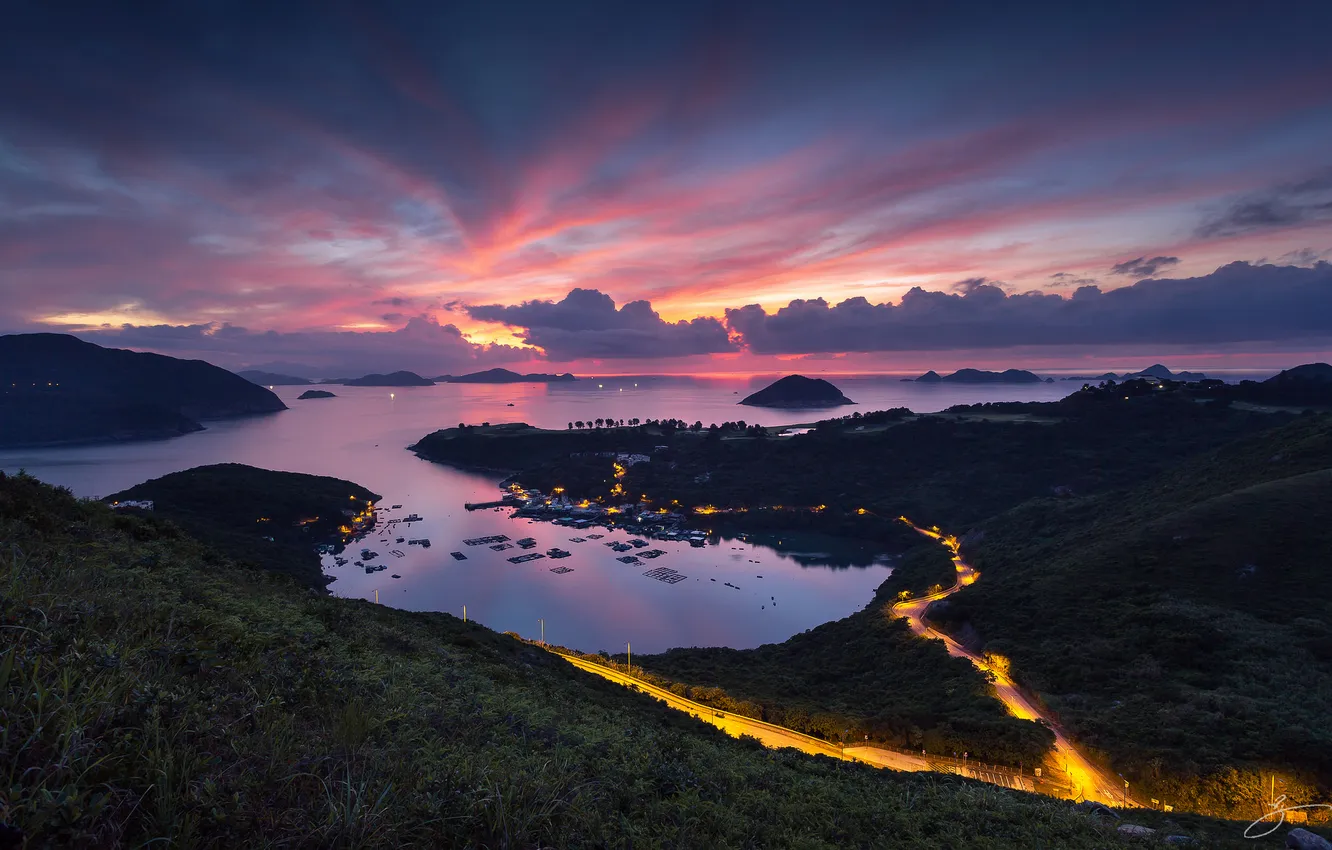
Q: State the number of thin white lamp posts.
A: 4